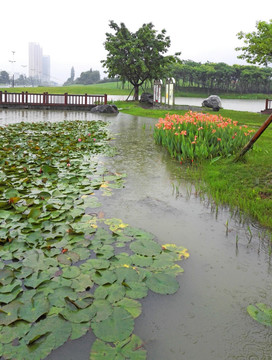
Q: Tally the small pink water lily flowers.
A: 4